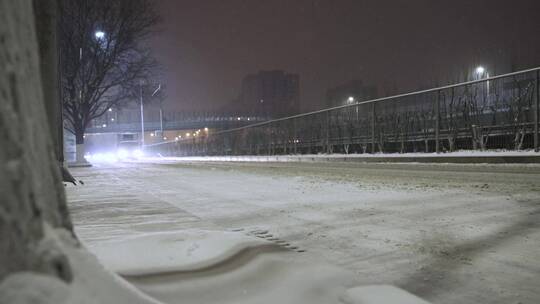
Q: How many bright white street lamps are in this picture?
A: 3